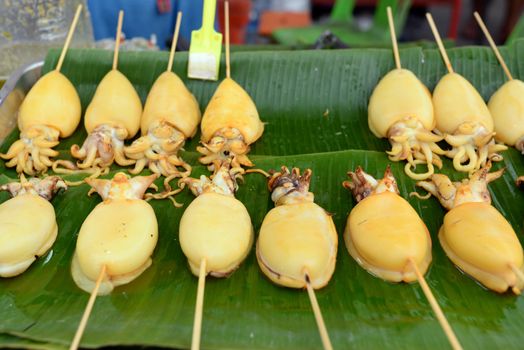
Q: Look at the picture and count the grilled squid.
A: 13